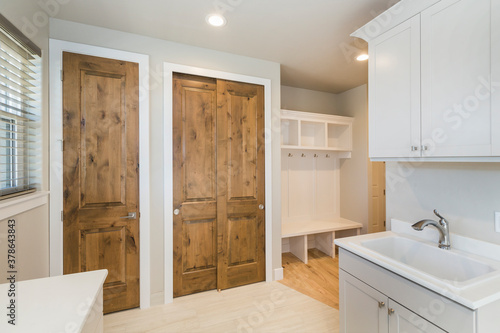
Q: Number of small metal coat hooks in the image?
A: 4